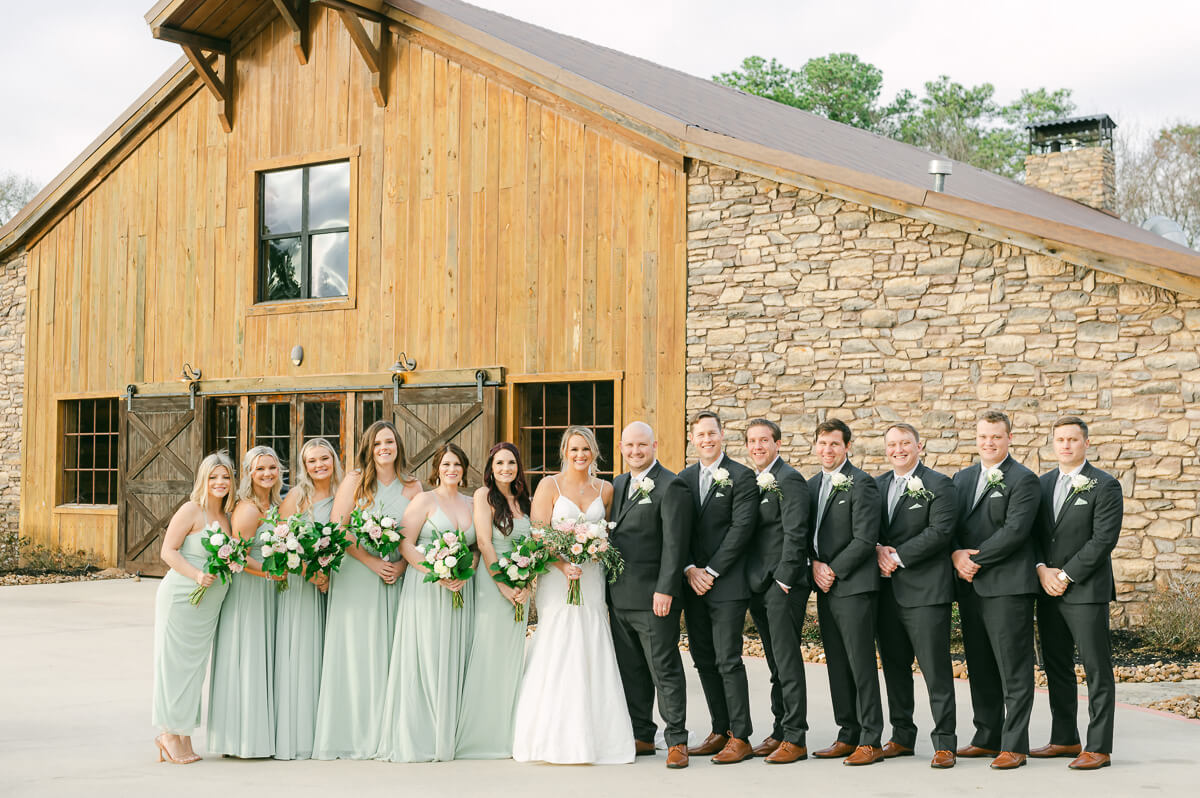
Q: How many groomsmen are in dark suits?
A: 6